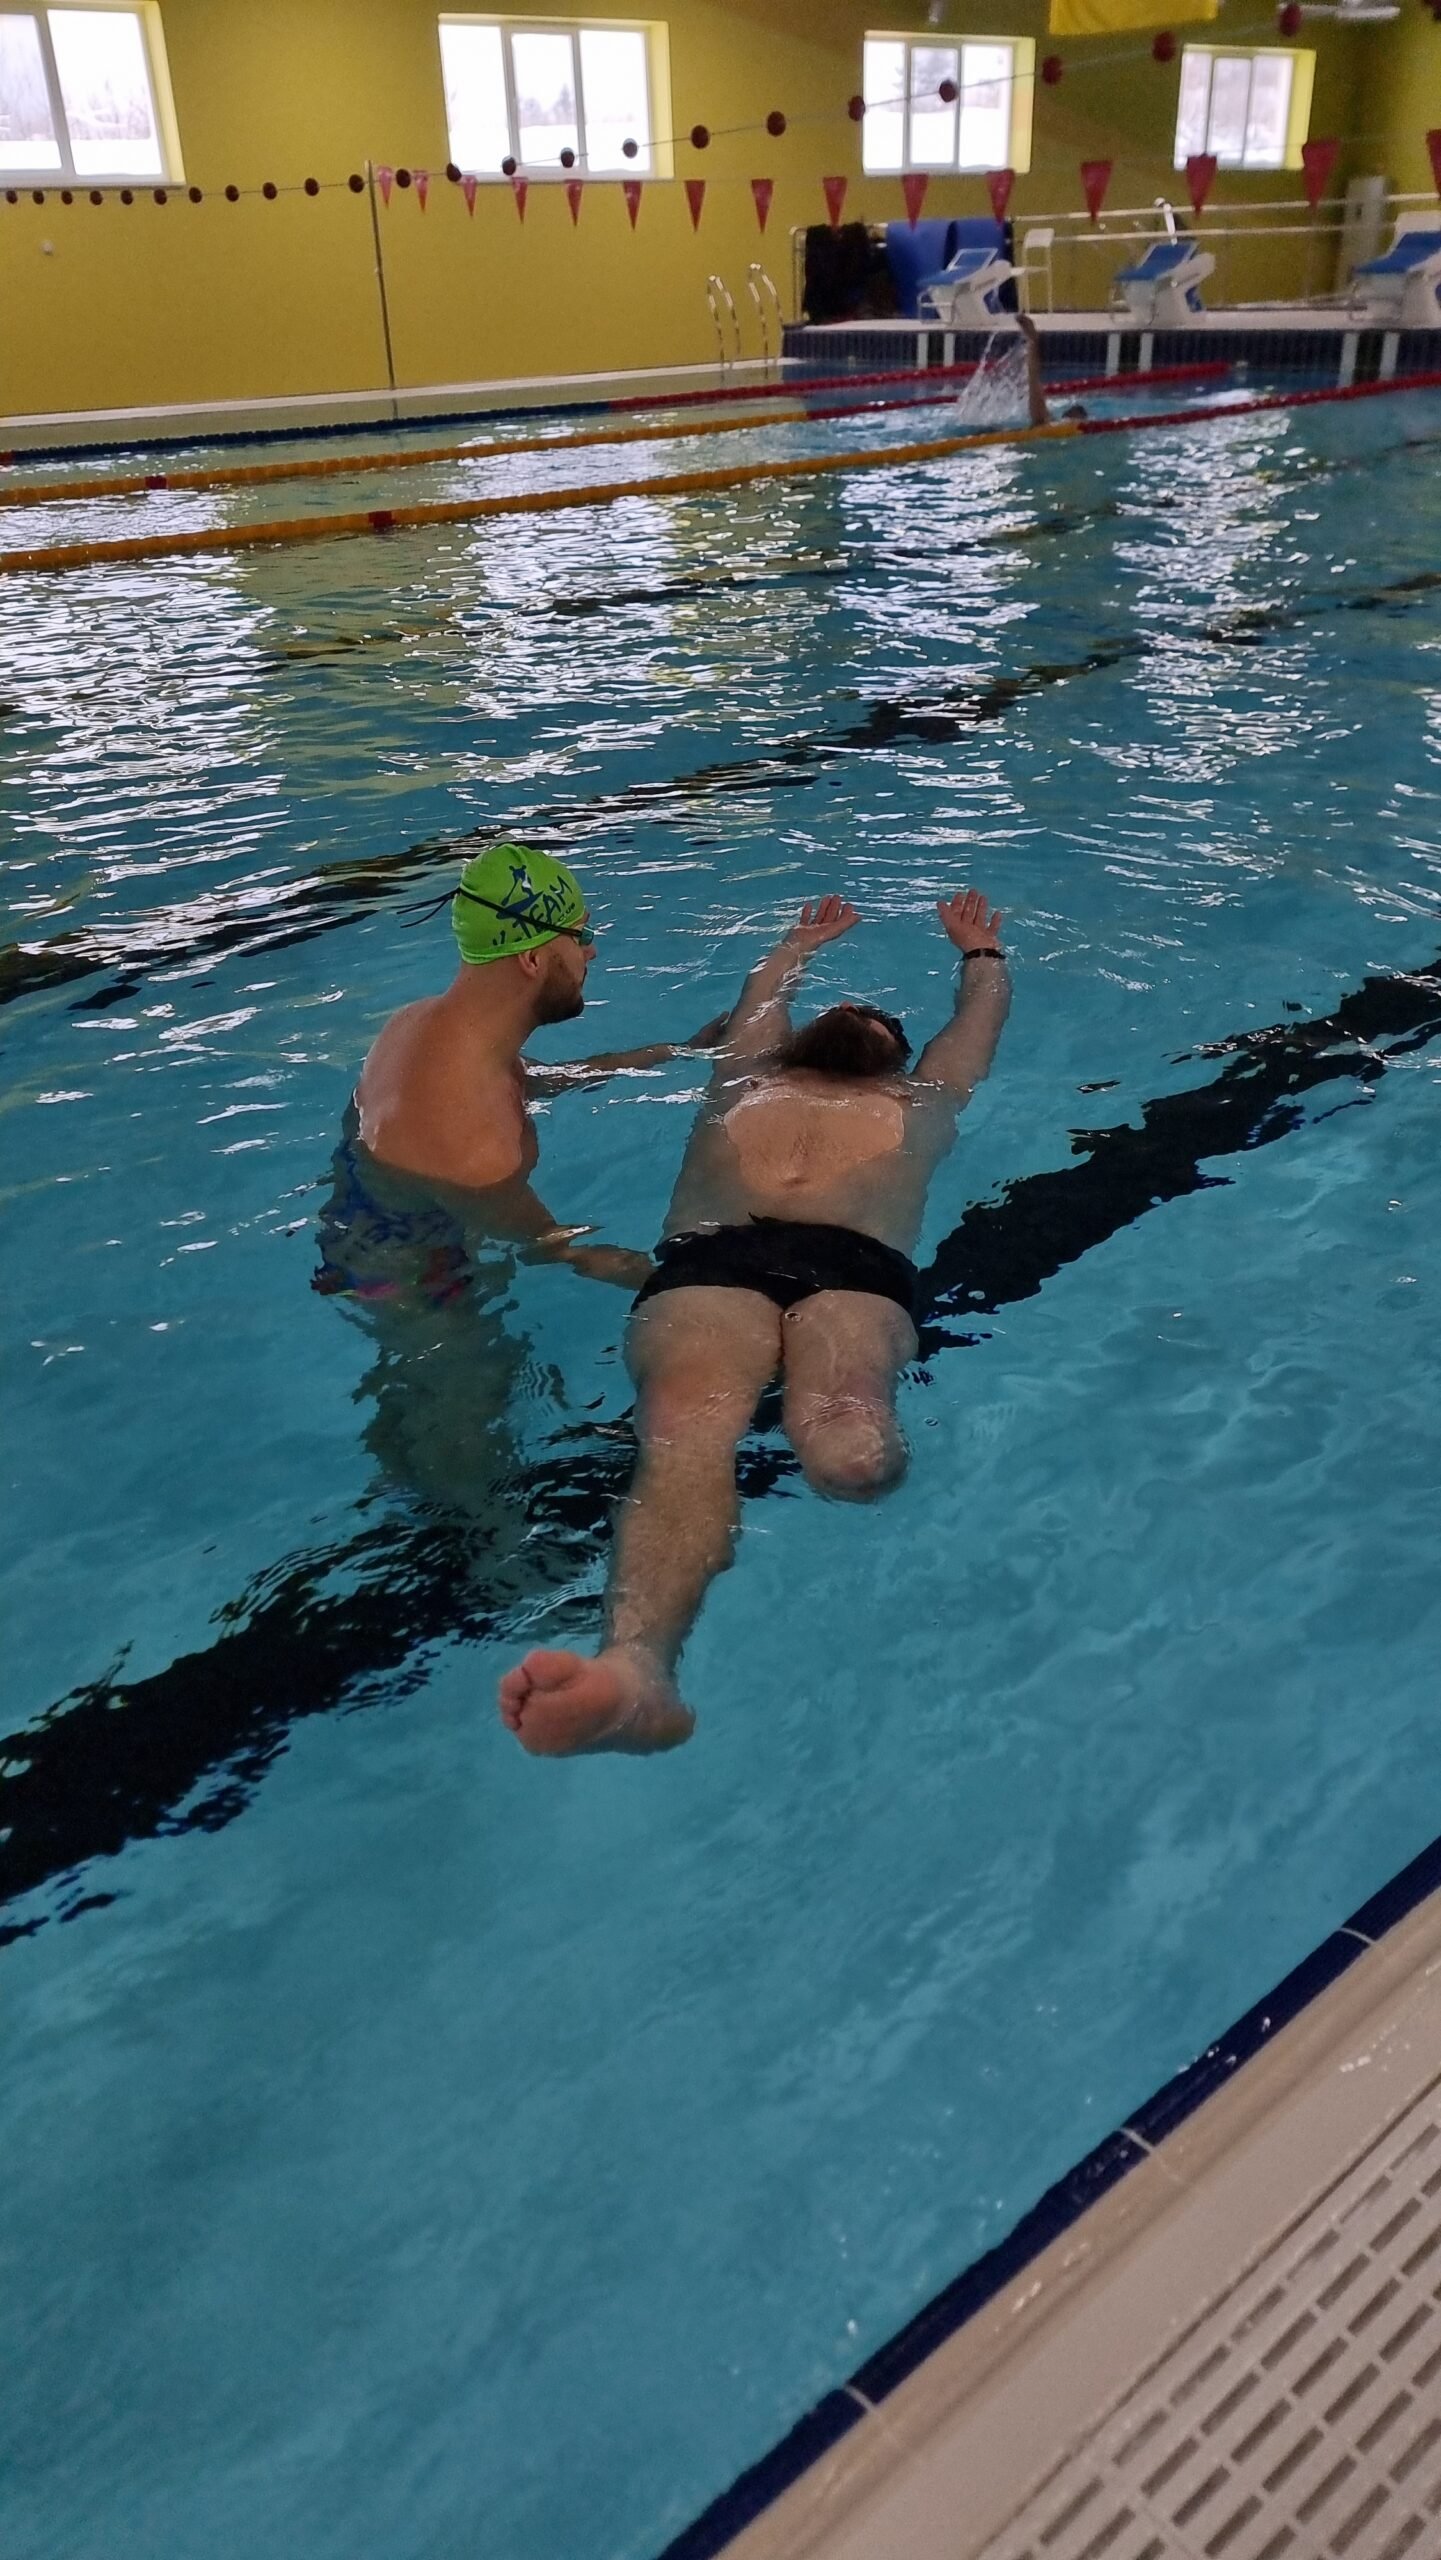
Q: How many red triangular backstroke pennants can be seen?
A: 15